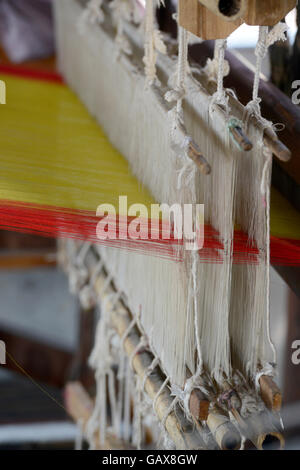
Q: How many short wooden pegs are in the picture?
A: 5